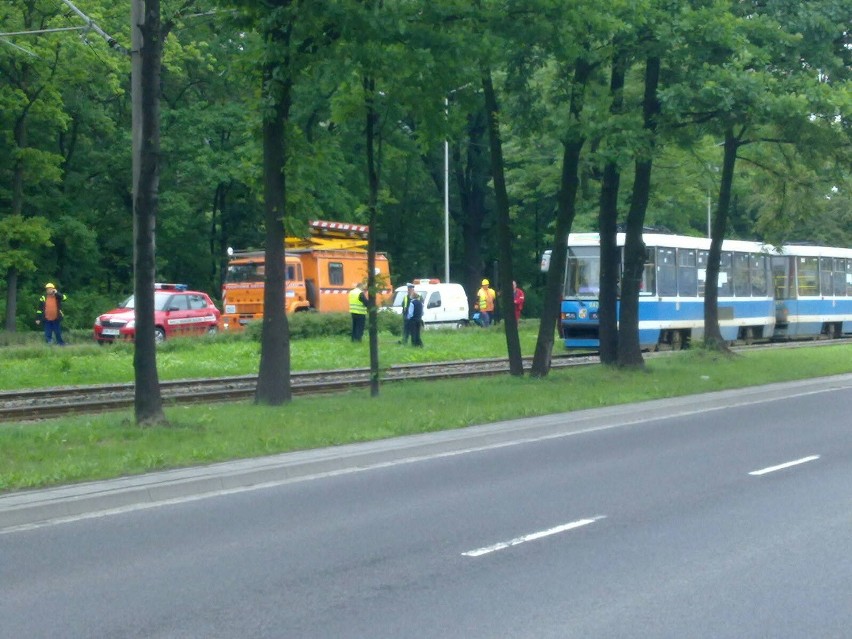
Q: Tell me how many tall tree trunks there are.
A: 8